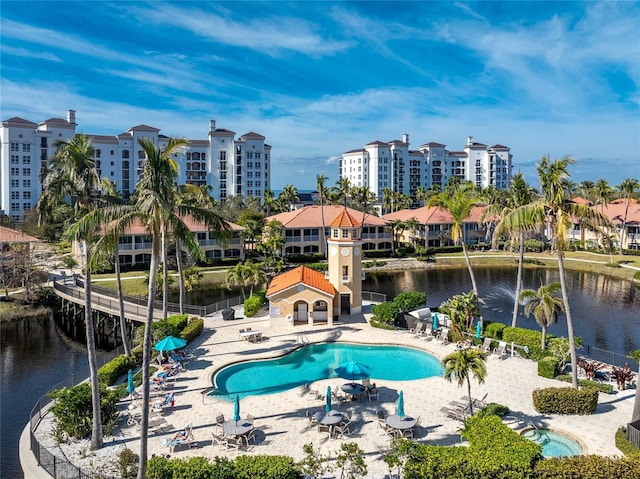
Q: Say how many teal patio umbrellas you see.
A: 8